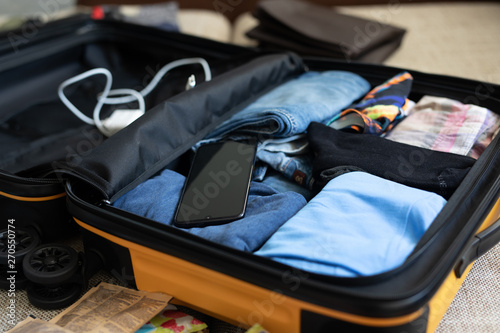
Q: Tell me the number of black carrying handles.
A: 1